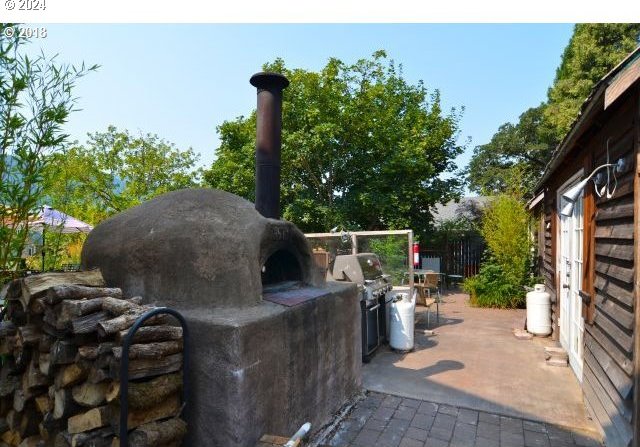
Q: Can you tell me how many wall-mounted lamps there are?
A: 2